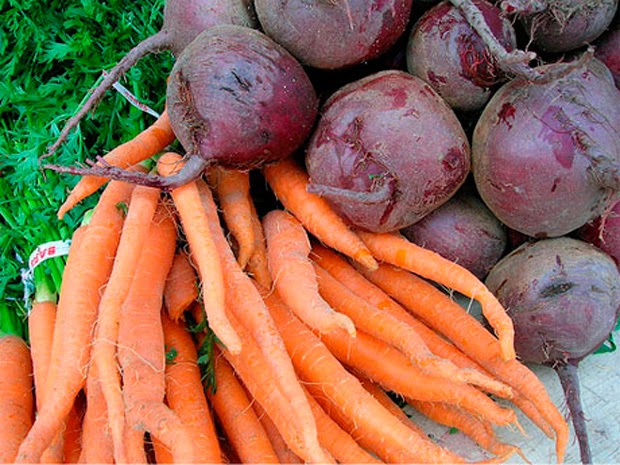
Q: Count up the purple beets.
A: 11